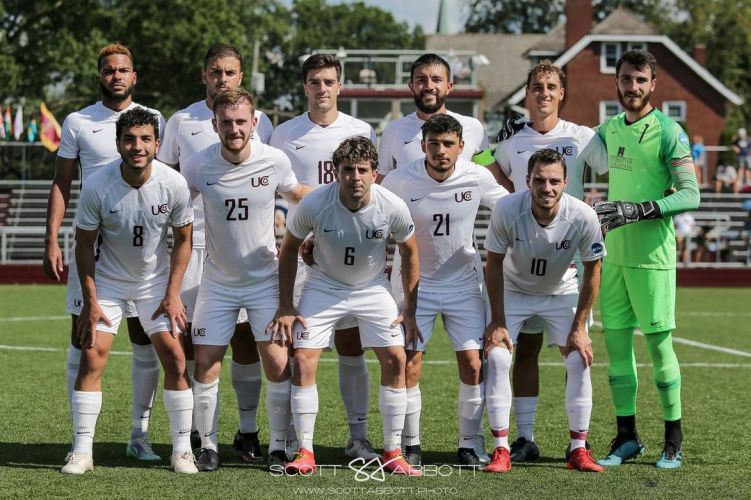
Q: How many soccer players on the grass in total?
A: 11